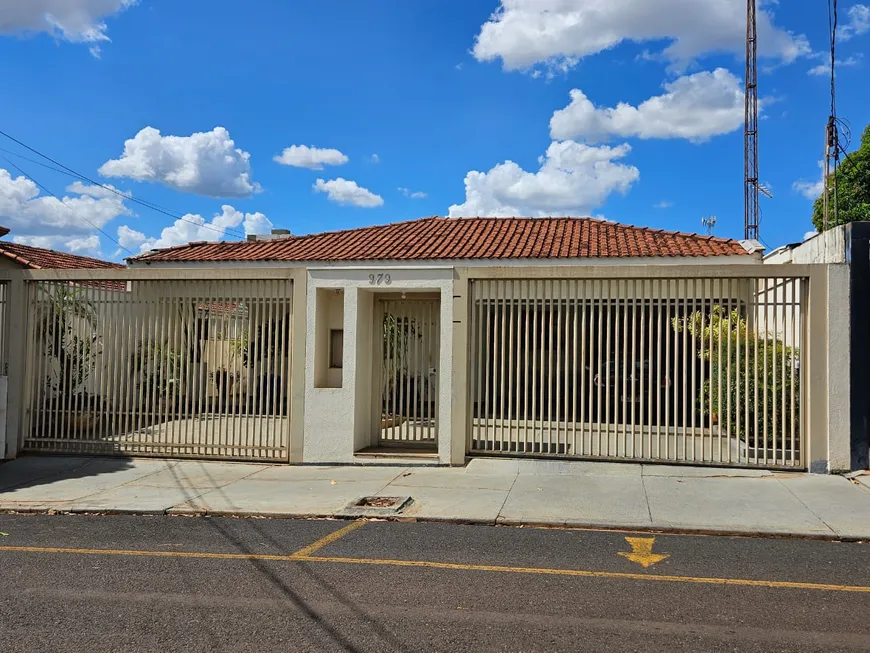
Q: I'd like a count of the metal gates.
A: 3